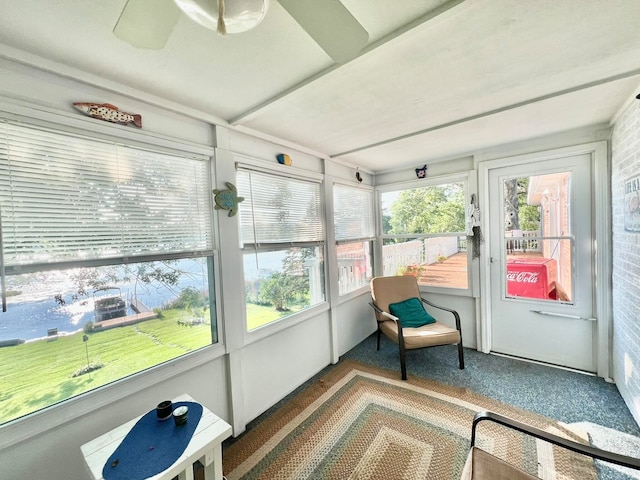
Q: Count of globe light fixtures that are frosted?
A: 1